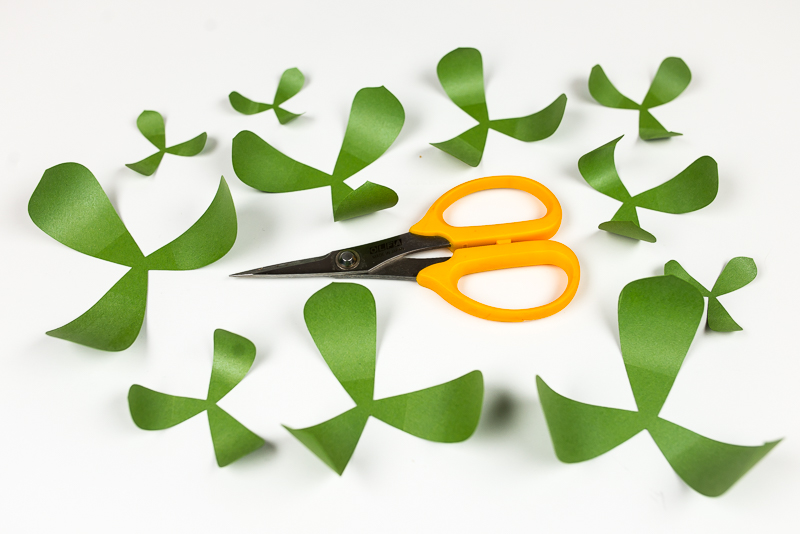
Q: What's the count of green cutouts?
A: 11